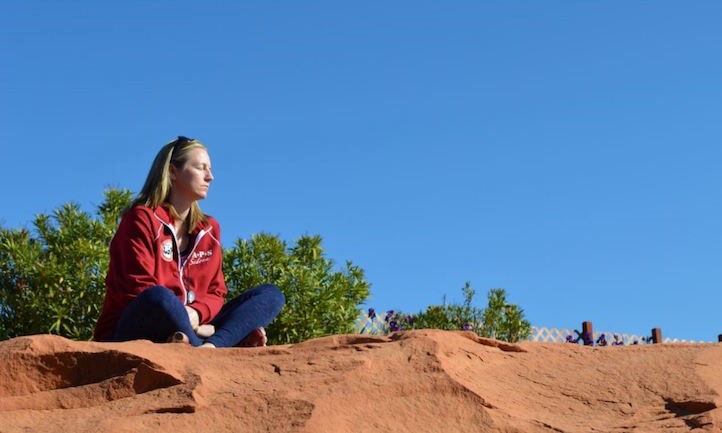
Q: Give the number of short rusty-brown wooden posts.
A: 2